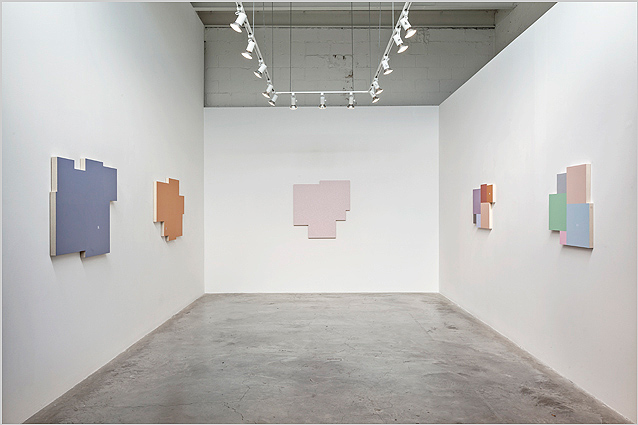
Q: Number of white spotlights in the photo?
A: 13